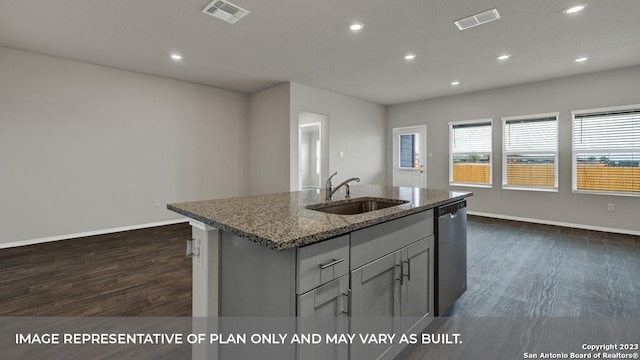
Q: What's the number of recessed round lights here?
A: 7